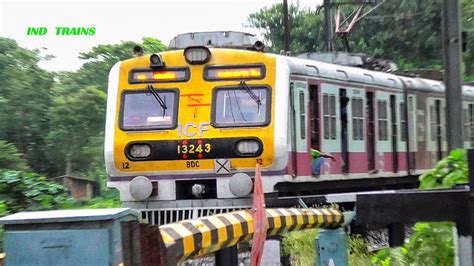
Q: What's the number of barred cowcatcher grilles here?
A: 1